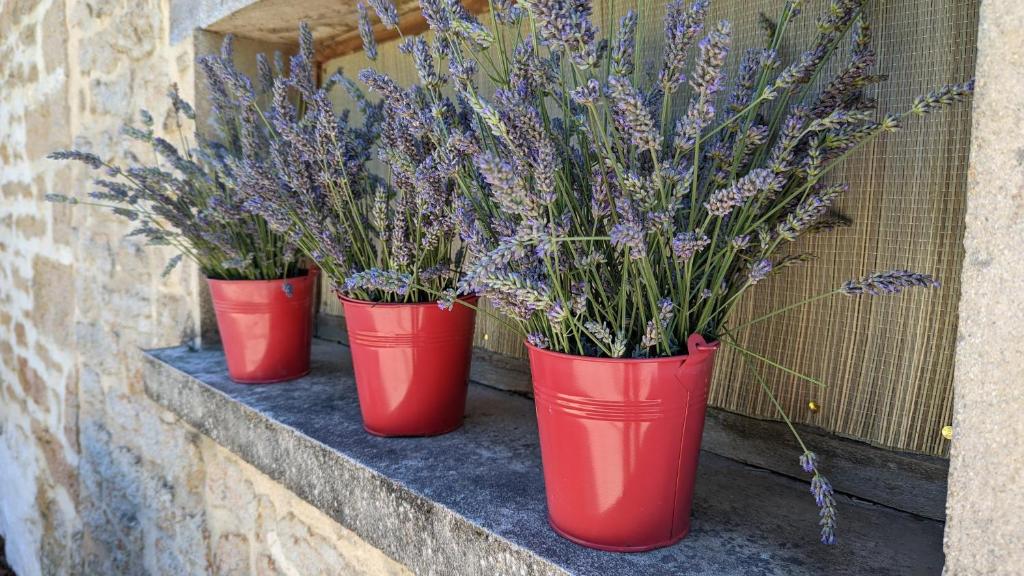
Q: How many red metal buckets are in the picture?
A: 3